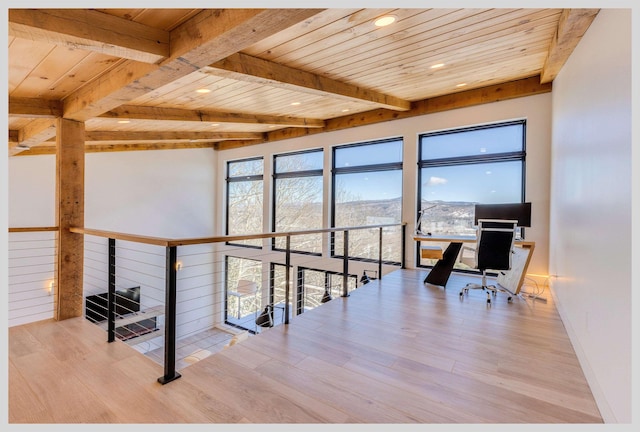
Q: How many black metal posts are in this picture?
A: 6